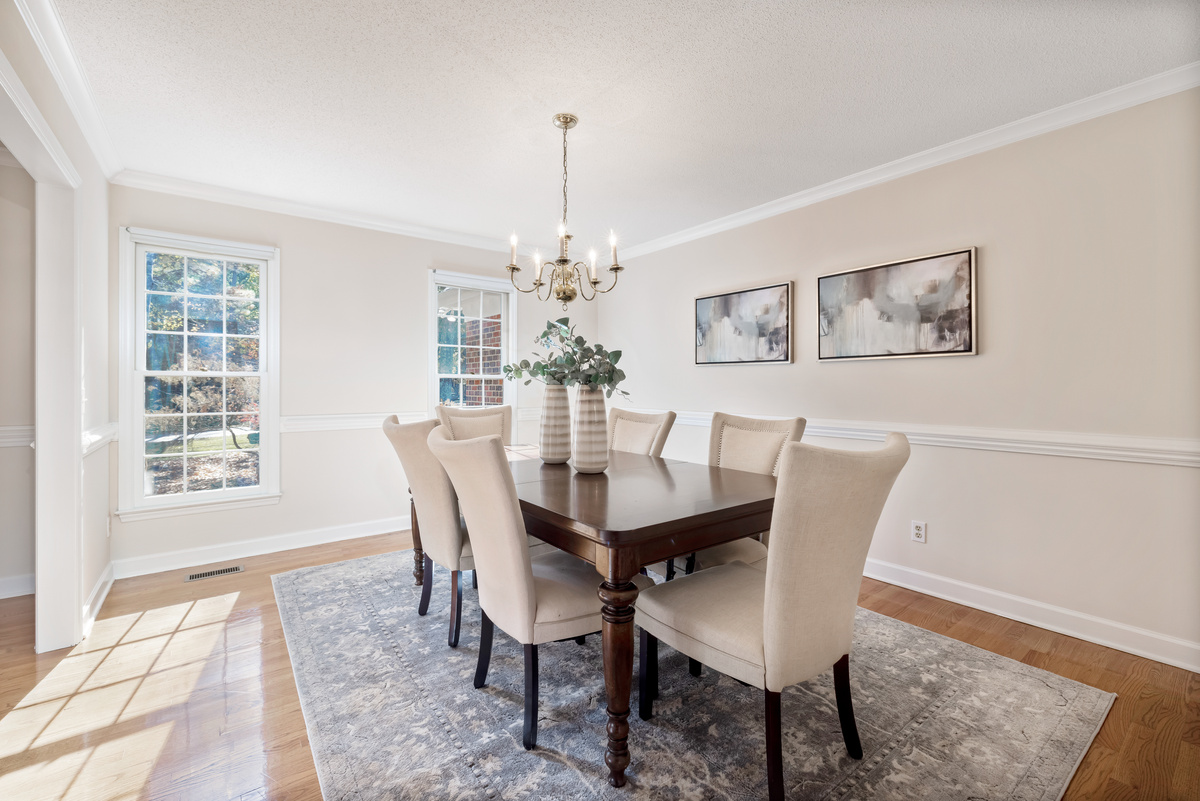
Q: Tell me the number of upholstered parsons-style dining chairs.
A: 6